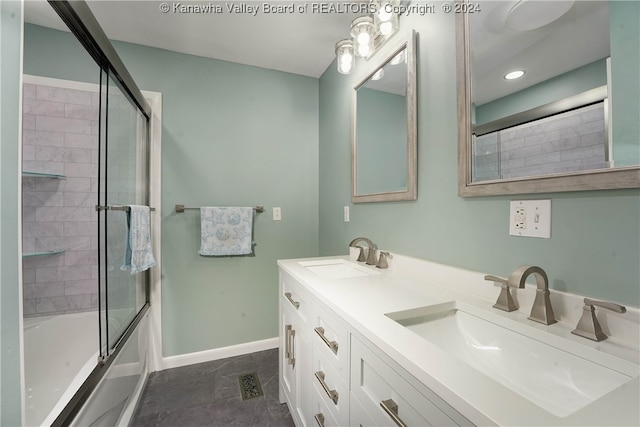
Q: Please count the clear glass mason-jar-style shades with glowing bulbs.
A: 3